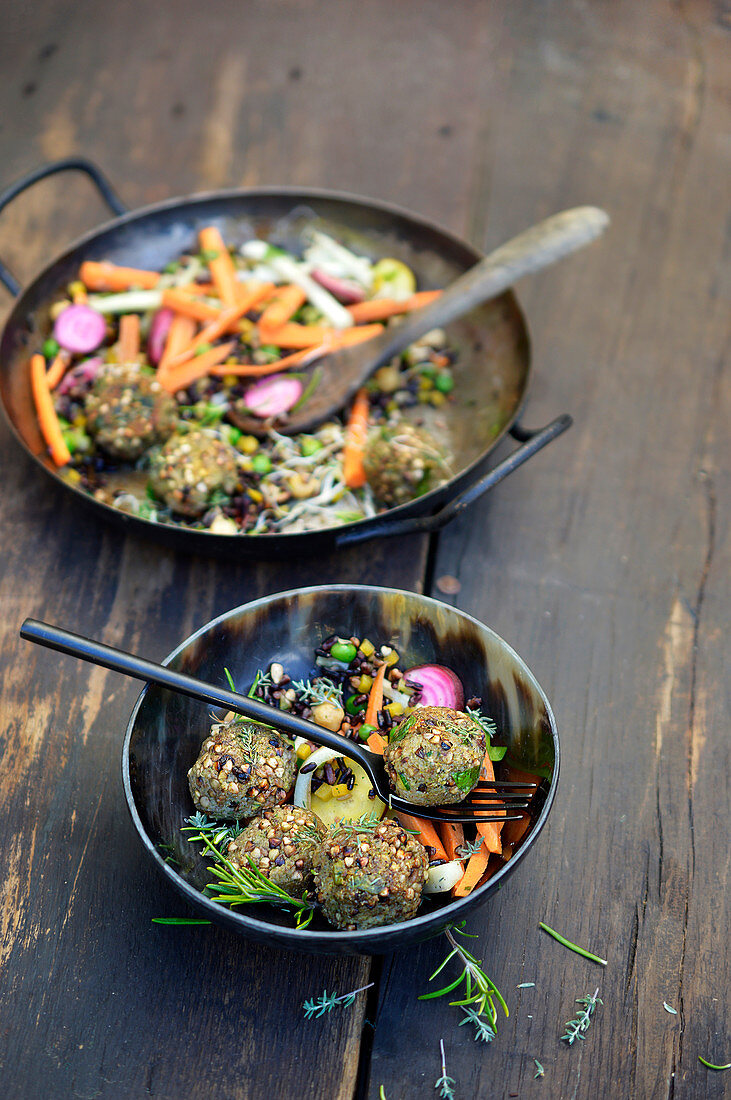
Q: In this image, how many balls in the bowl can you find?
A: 4